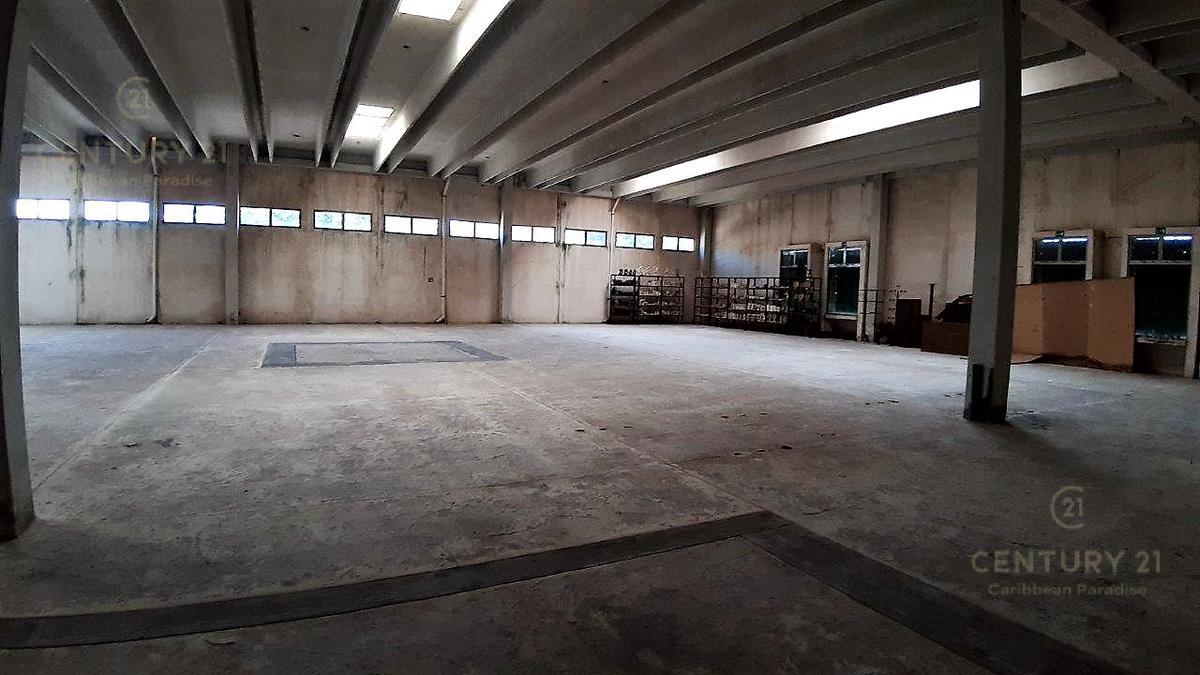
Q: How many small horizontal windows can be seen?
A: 11